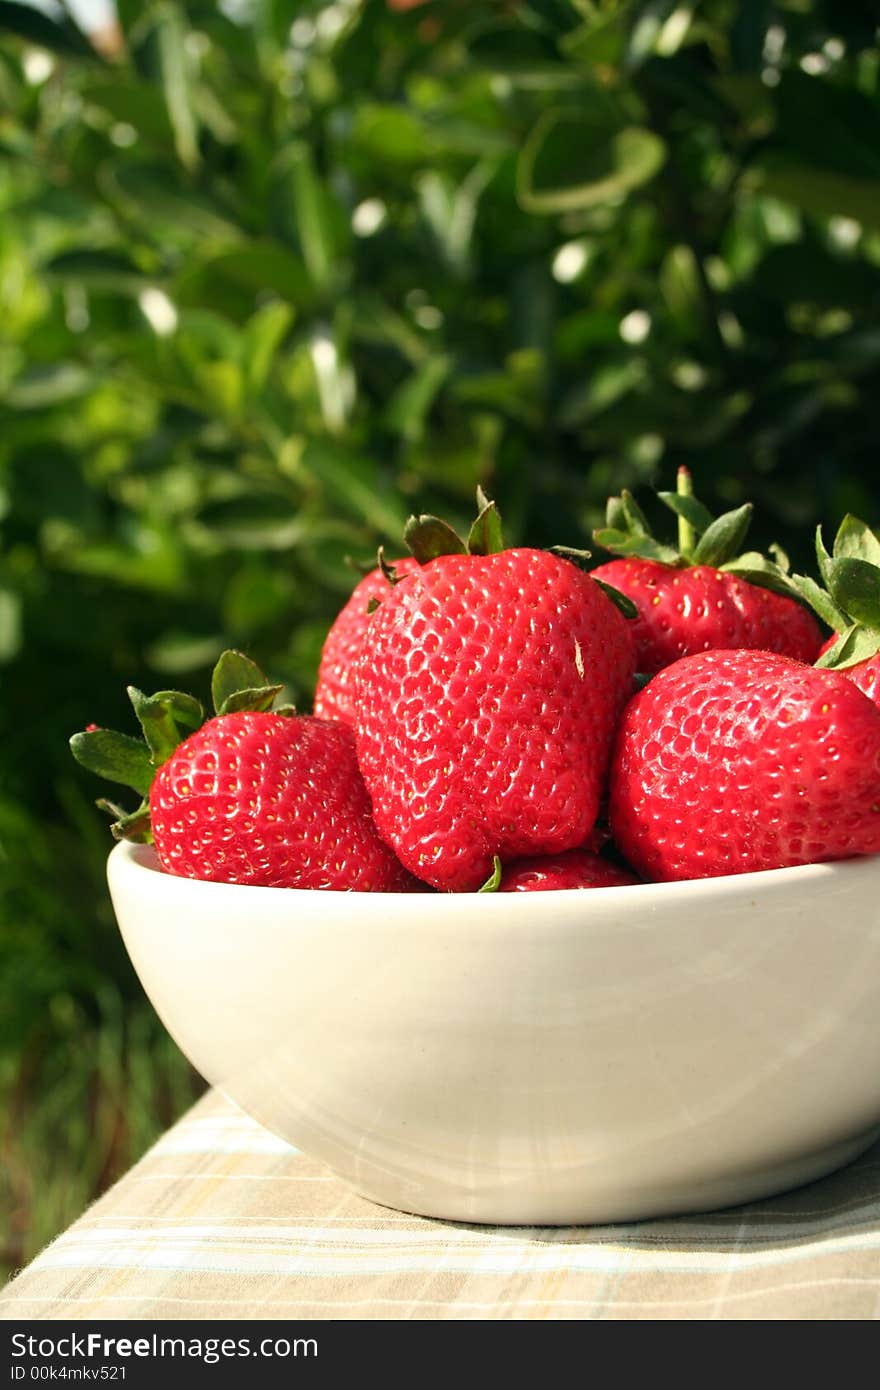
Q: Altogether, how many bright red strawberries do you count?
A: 7